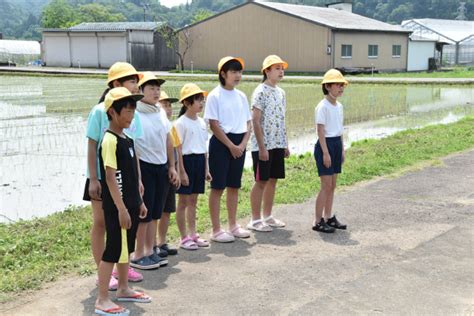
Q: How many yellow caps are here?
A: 8